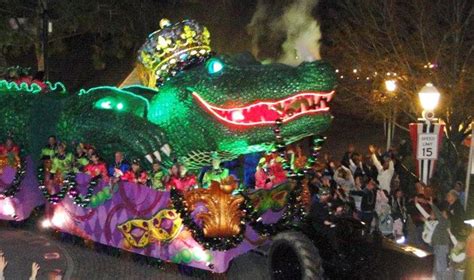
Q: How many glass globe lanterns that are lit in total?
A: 2